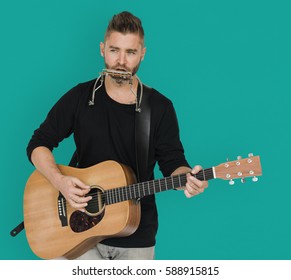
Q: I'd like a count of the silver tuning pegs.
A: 6